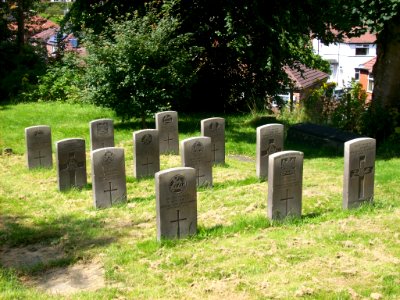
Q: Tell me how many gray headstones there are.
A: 12